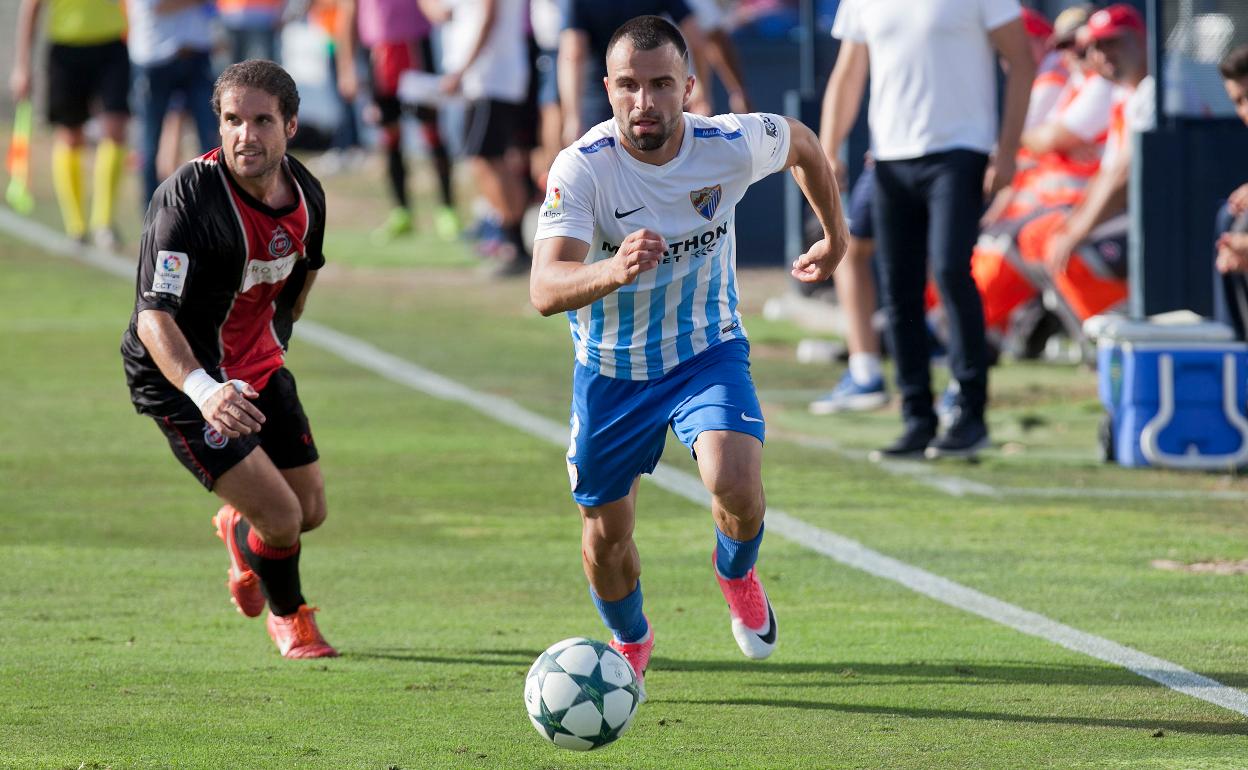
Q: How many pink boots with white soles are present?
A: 2